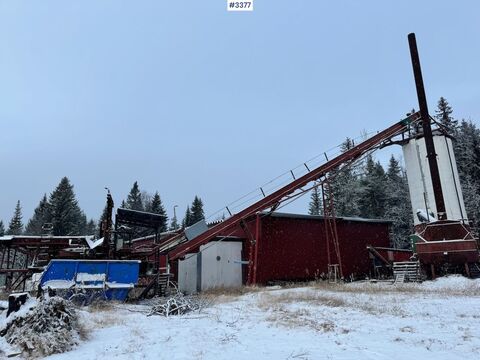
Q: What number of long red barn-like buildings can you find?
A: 1